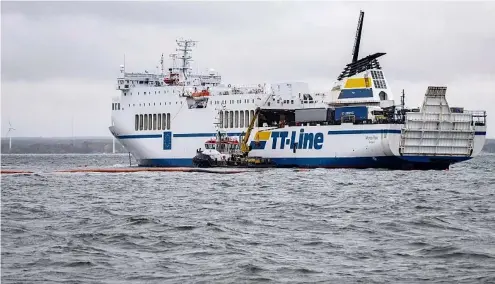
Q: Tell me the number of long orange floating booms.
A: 2